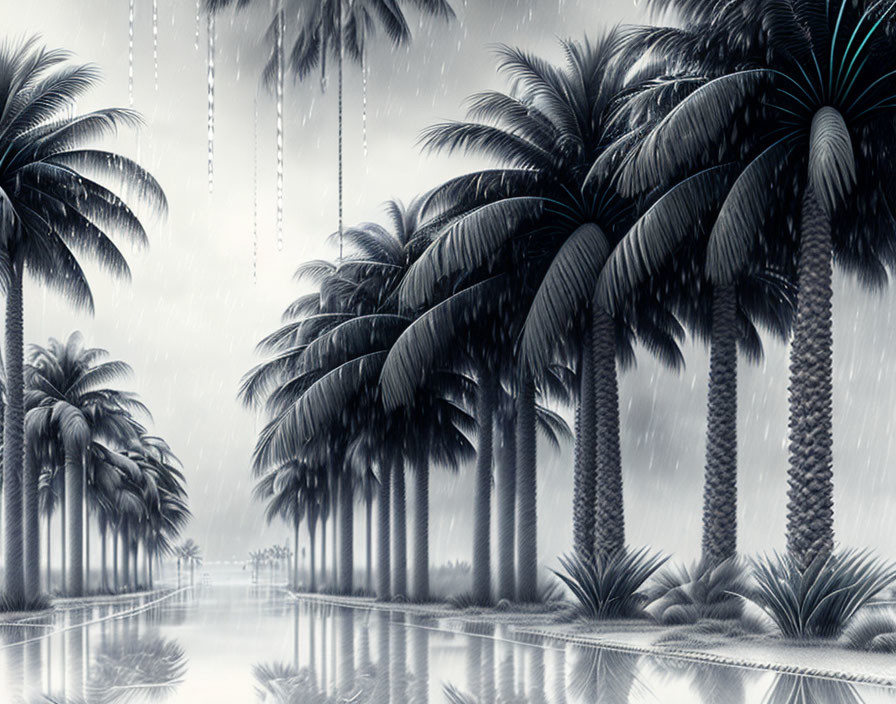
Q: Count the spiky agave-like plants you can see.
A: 2